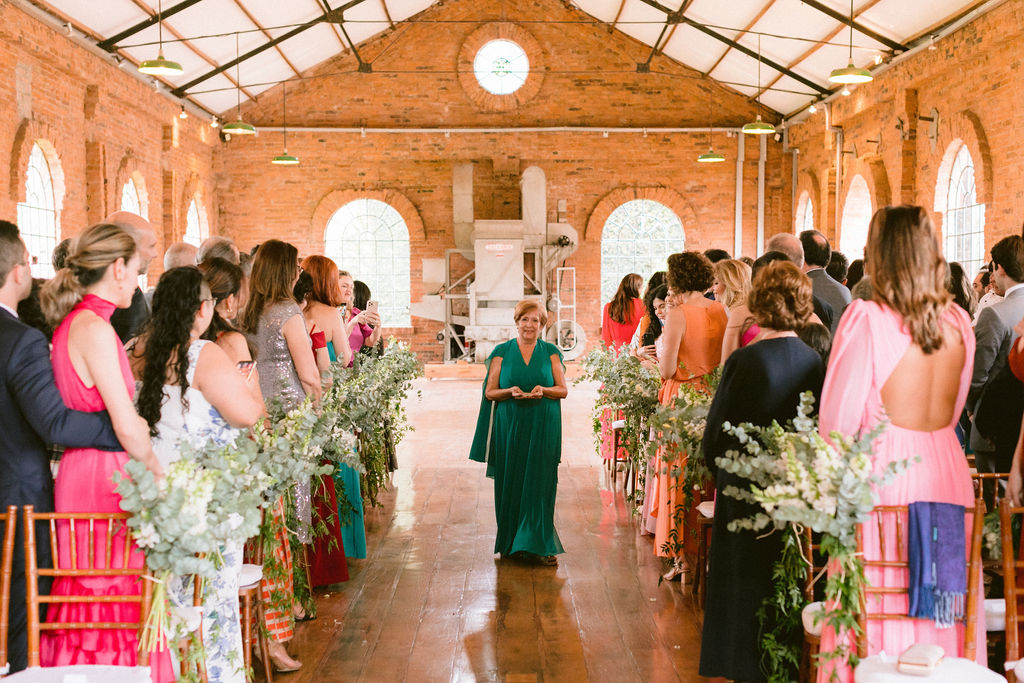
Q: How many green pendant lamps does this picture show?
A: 6